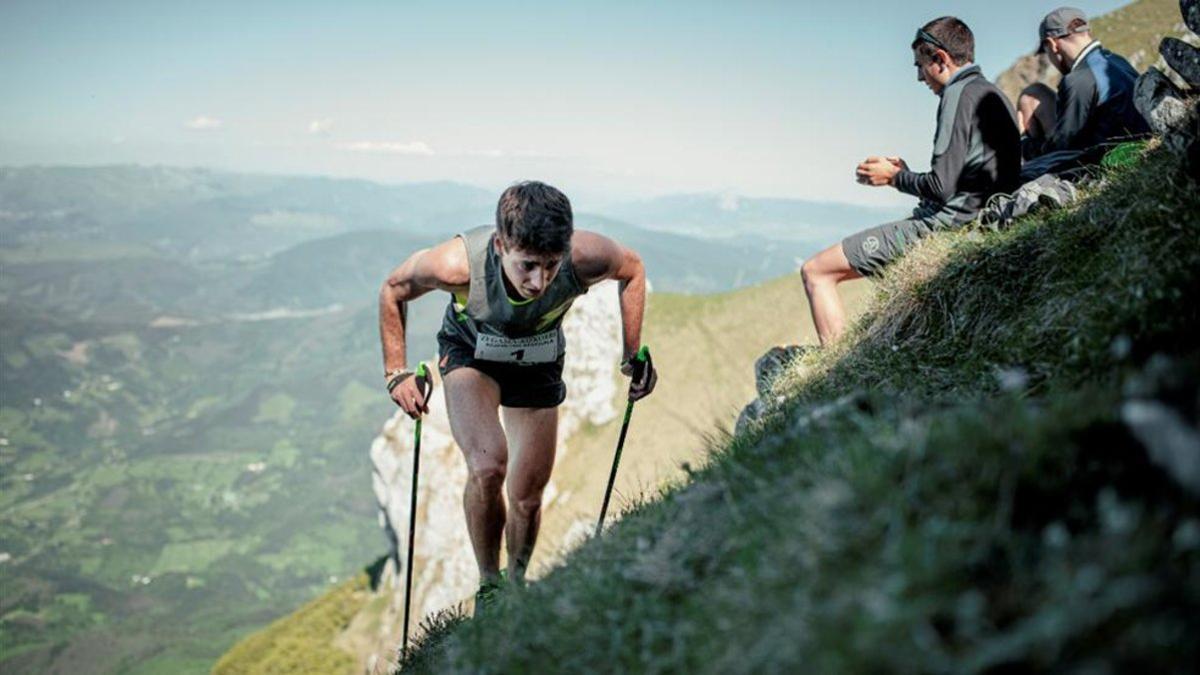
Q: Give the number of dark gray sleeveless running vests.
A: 1